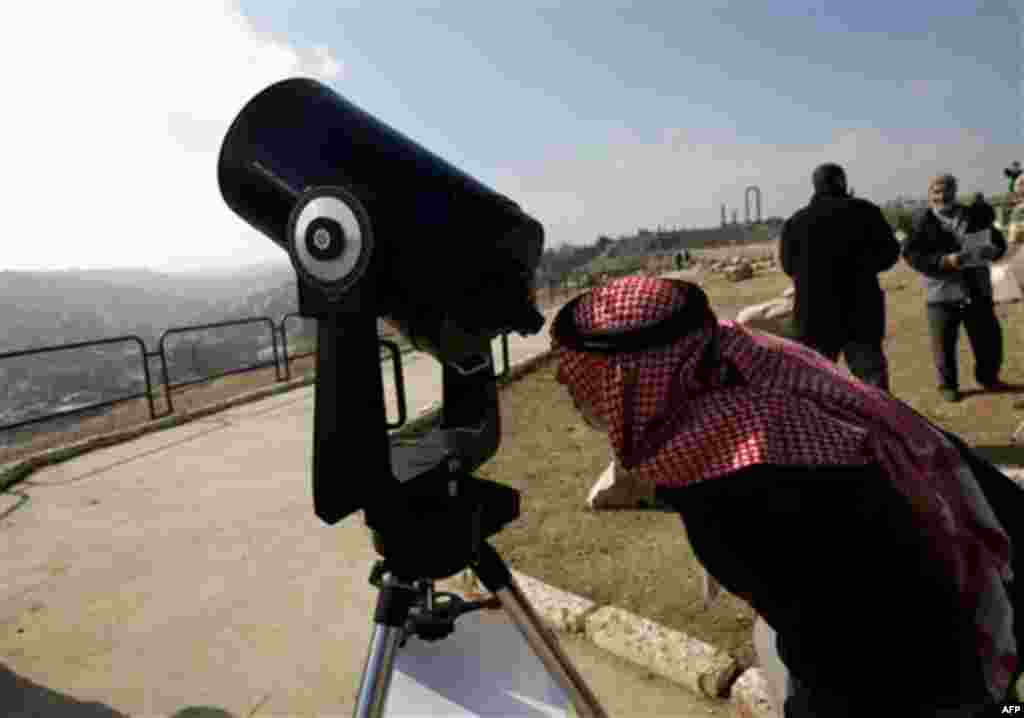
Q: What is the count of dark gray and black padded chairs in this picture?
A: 0